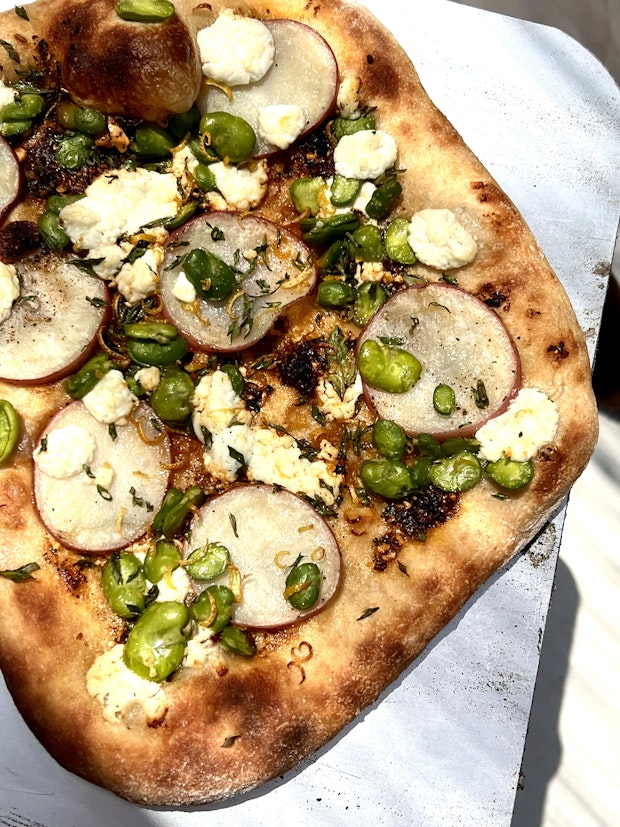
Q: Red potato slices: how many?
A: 7